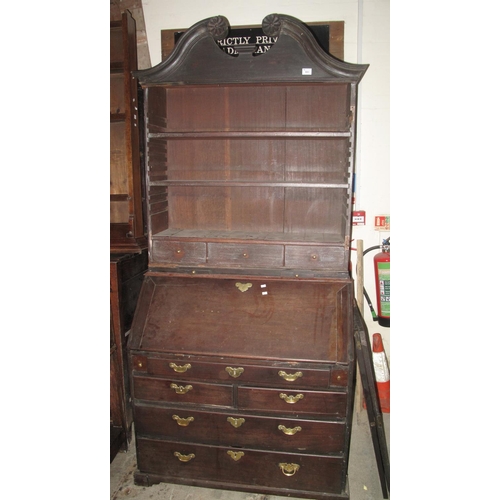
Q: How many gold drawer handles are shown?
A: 8